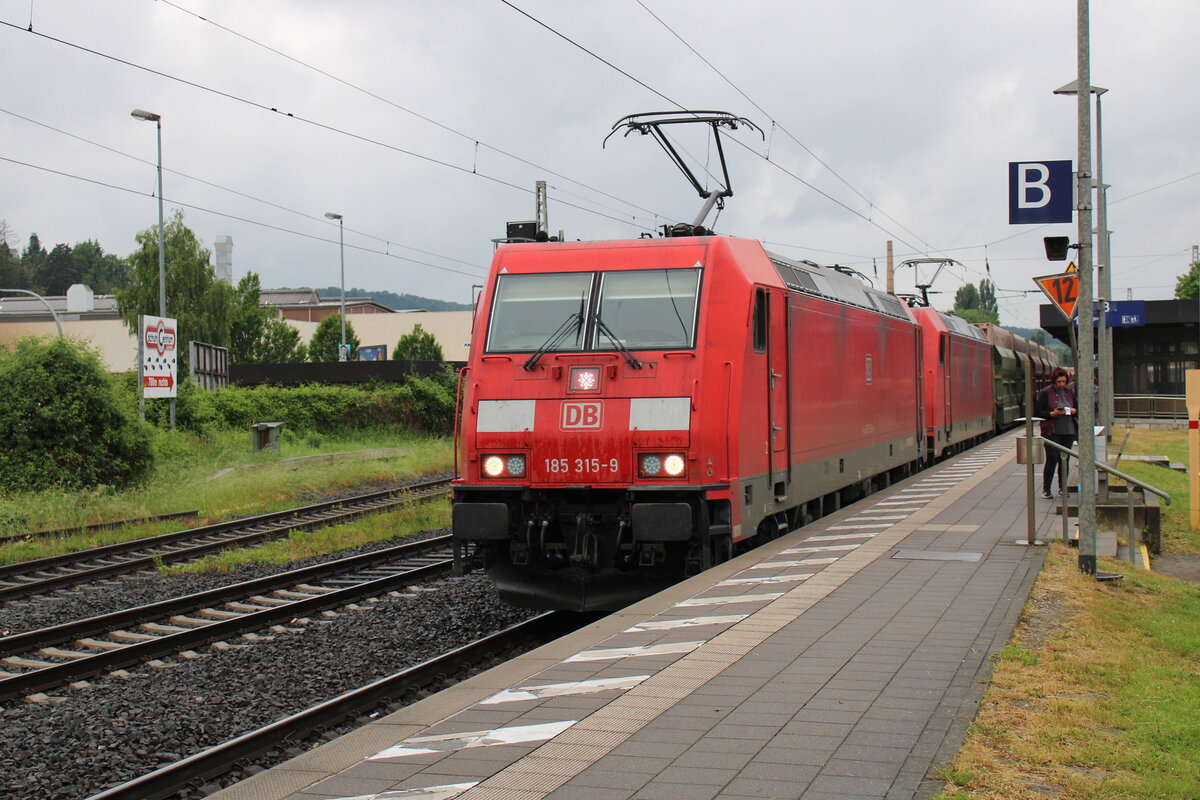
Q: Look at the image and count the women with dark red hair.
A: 1